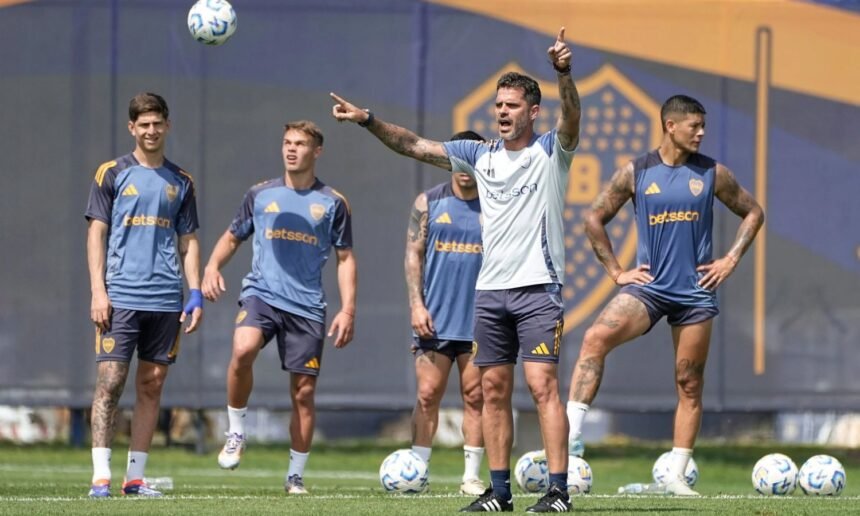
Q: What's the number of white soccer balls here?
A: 7